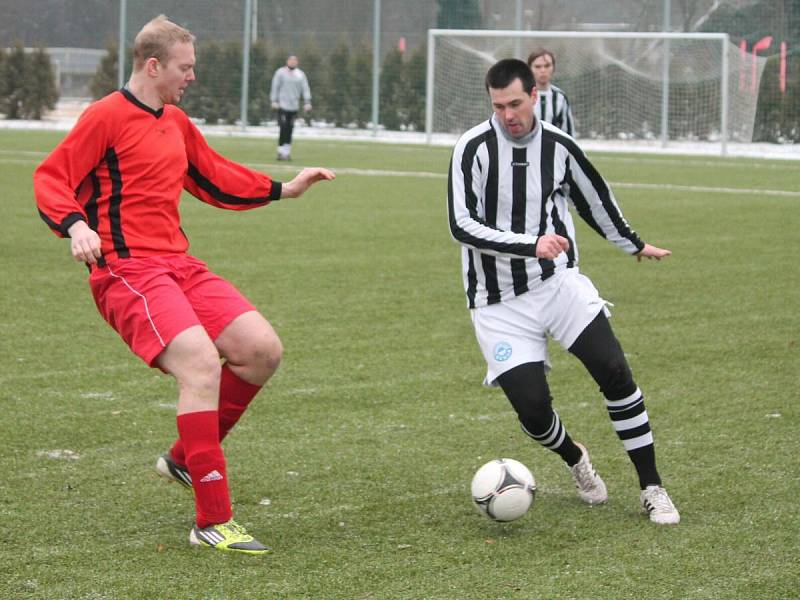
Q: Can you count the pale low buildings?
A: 1